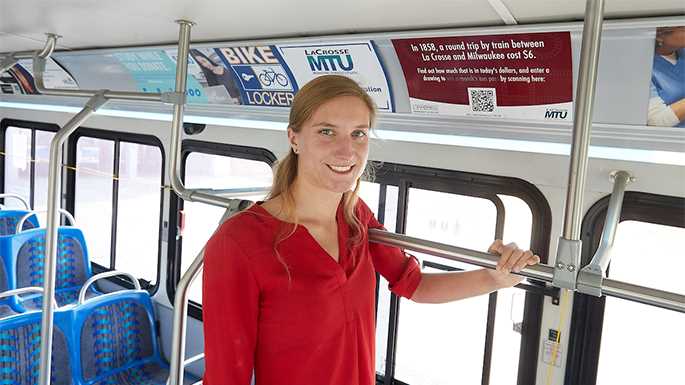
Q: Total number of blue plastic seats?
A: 5